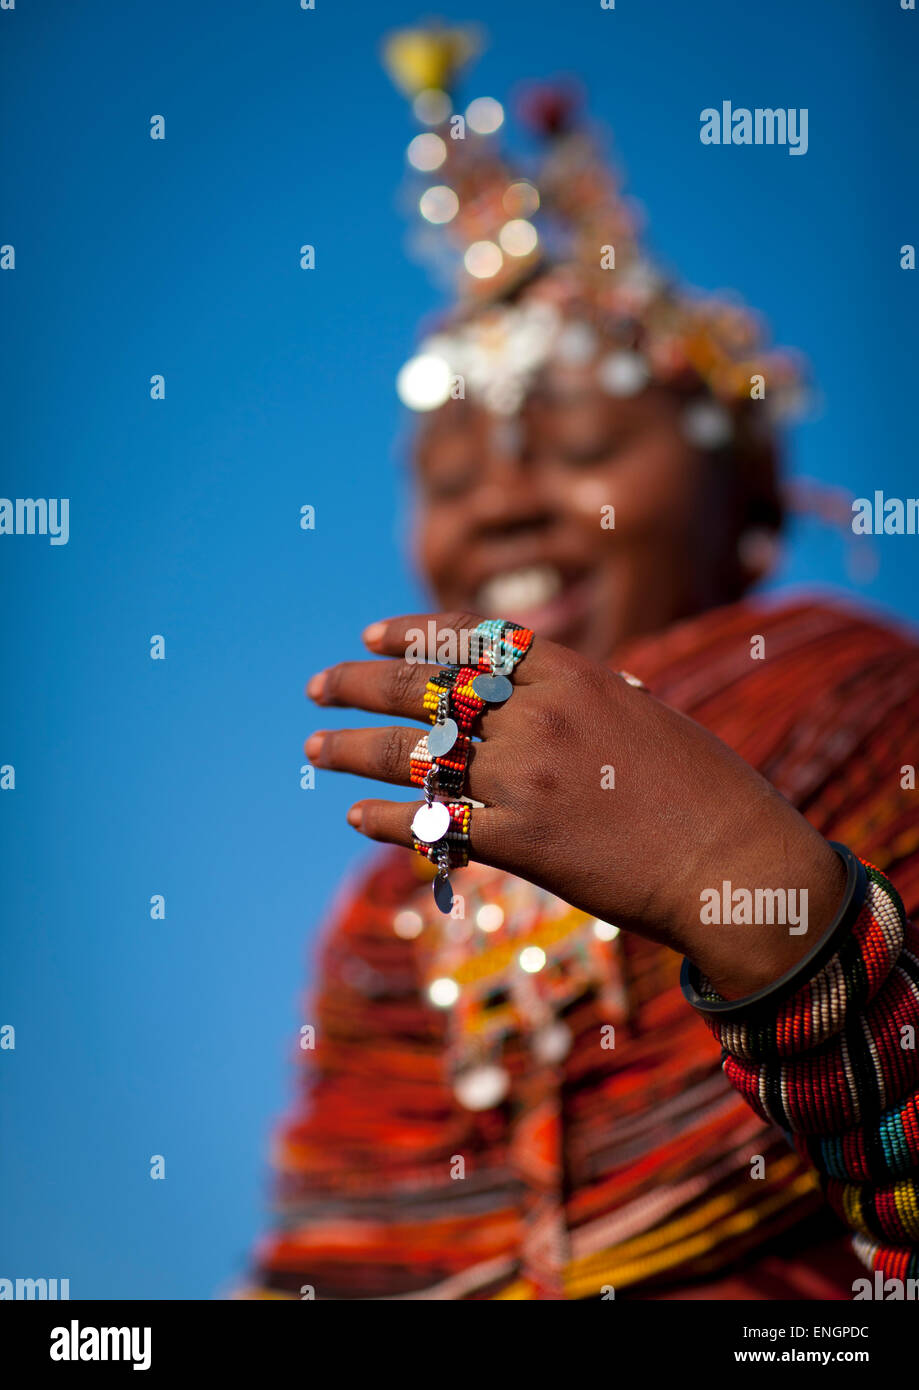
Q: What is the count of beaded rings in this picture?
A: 4